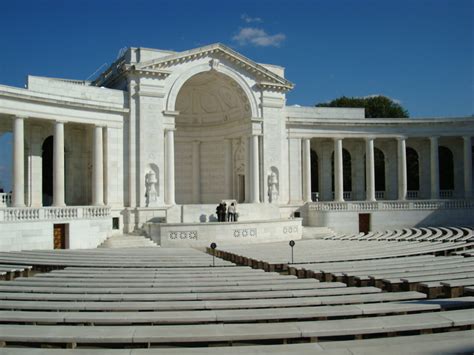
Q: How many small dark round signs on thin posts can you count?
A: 2